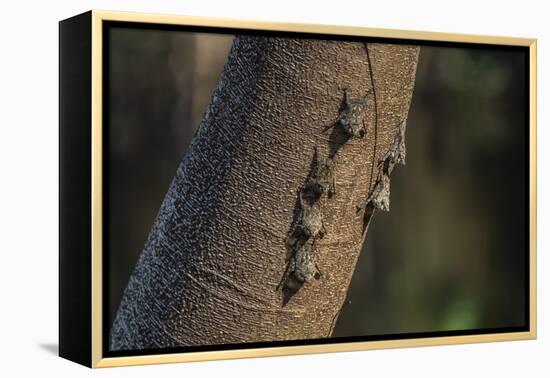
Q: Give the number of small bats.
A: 6